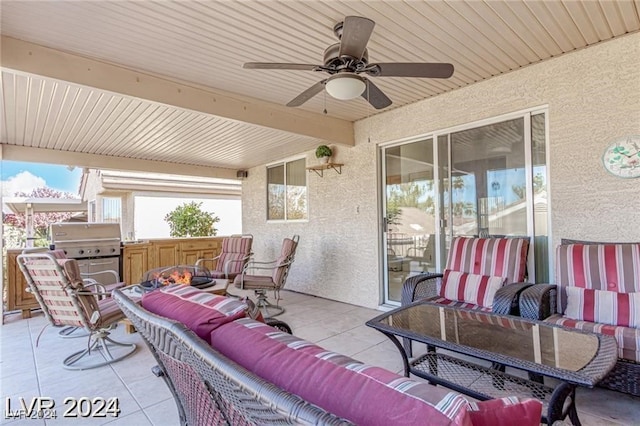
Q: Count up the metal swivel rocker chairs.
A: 4